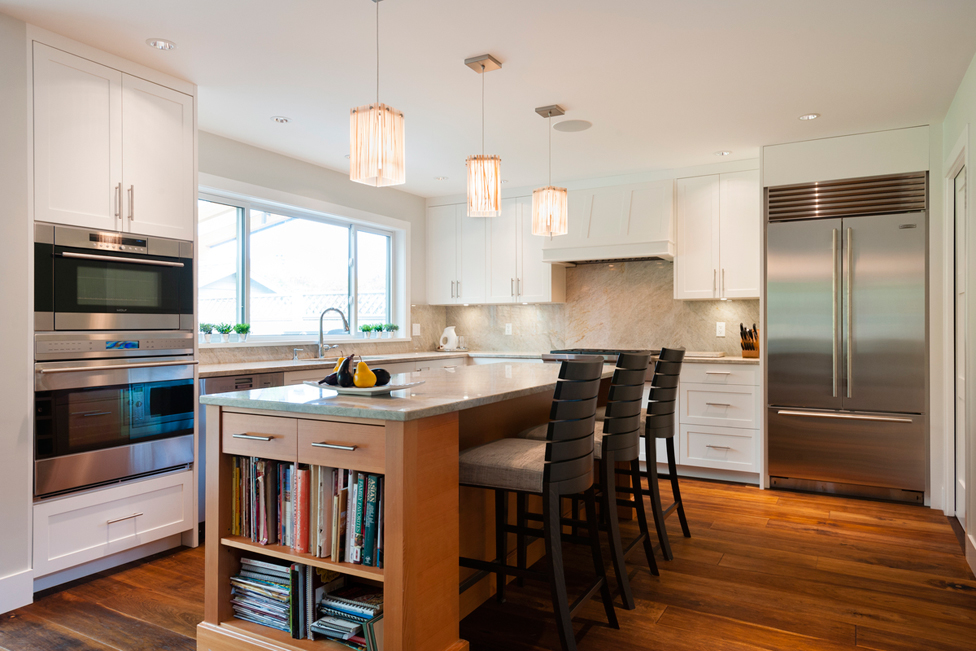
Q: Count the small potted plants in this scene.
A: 6